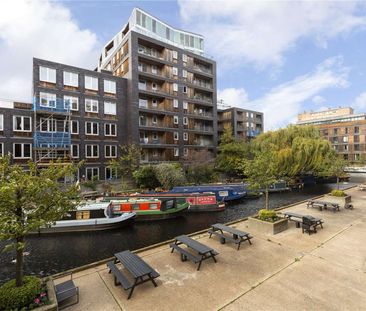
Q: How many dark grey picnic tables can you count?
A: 5